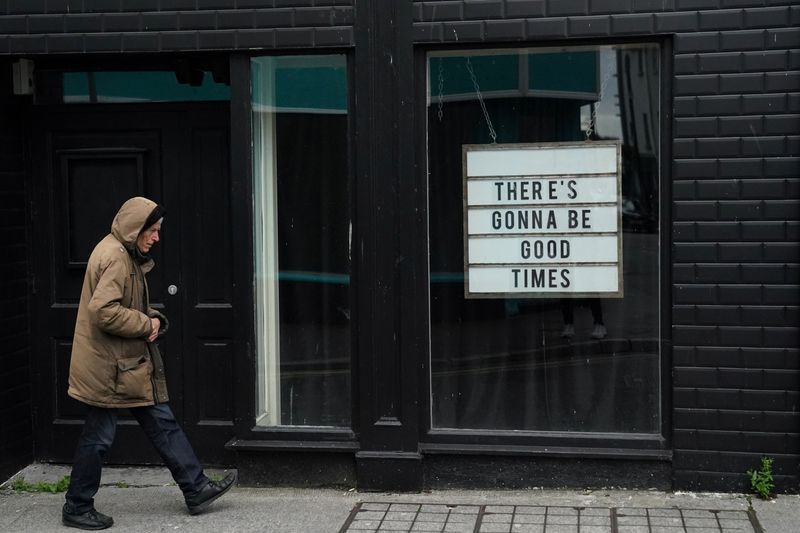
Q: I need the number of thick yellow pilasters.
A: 0